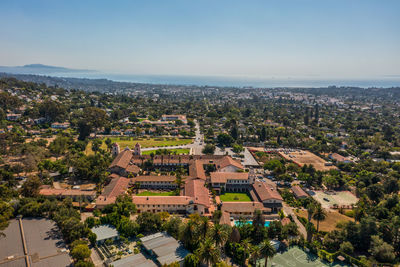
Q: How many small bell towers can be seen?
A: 2